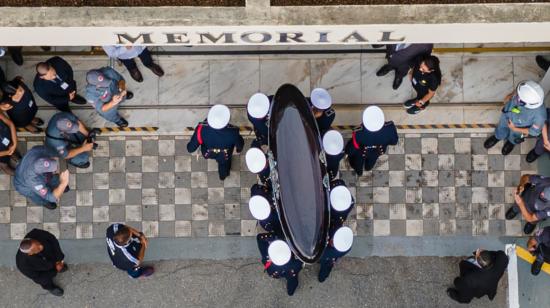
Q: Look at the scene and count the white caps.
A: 10